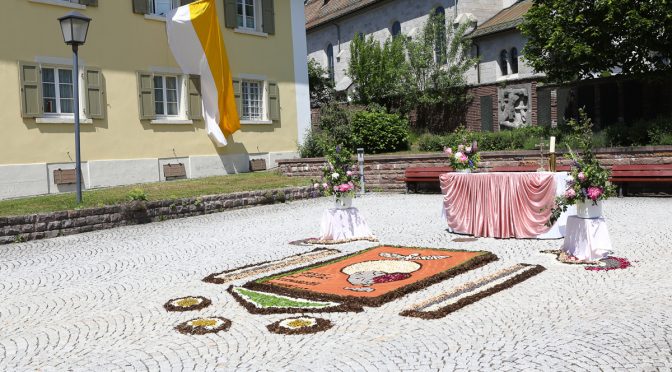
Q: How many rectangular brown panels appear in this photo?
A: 3